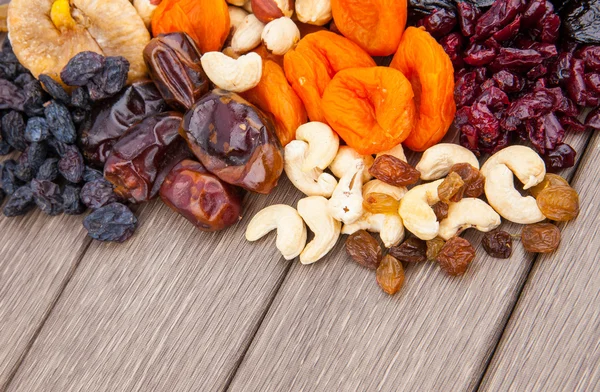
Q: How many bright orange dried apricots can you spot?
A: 6